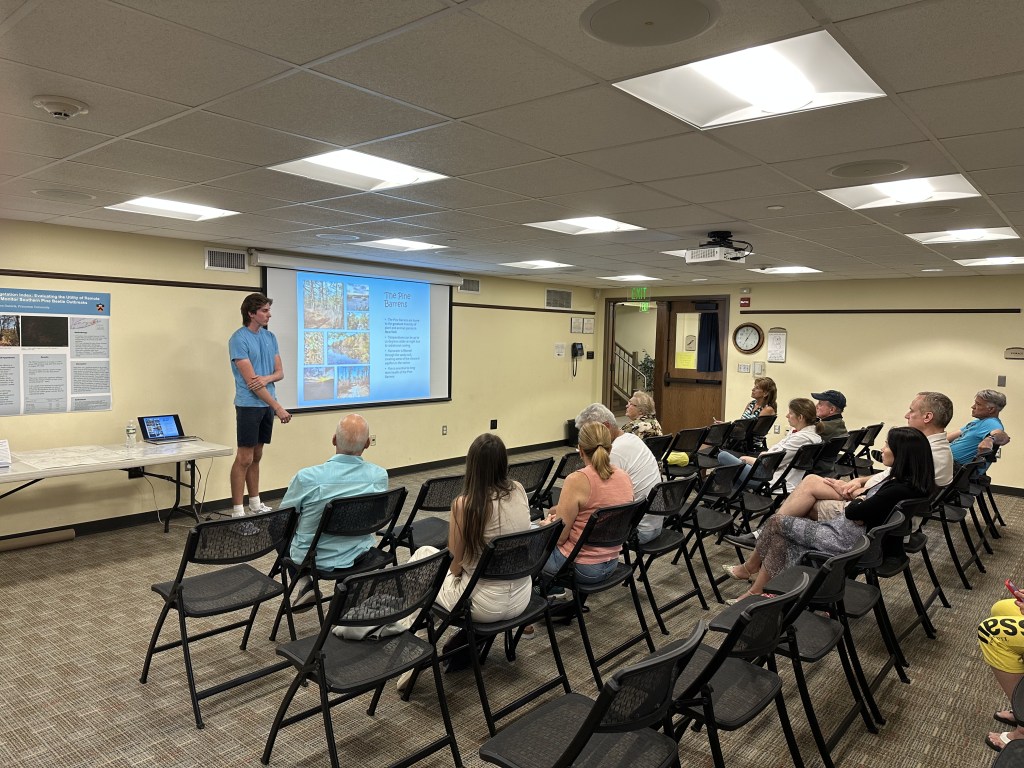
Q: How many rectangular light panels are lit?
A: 12